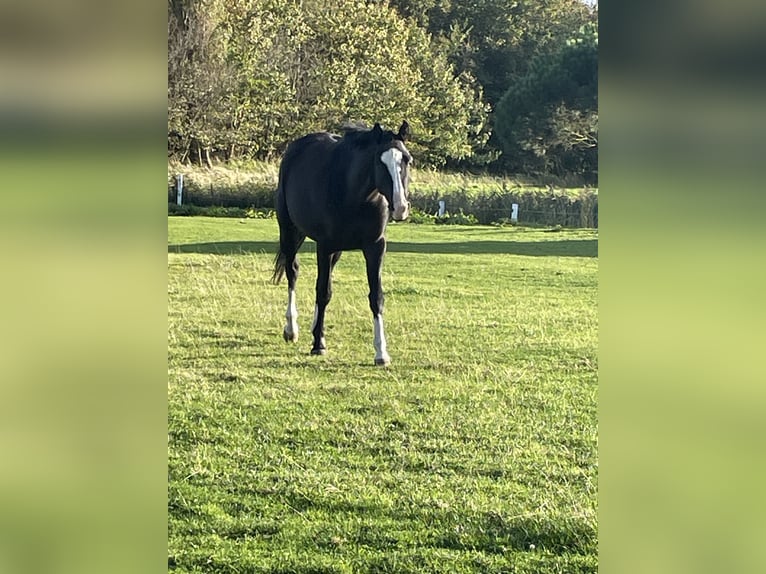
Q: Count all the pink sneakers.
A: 0